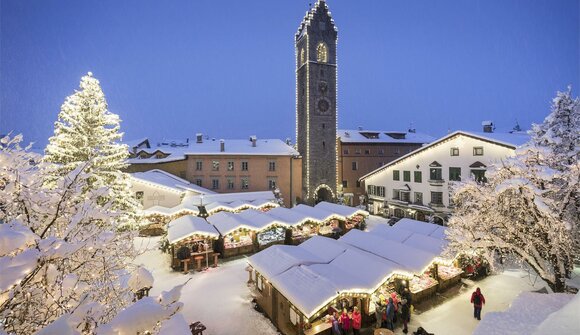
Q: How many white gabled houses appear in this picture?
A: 1